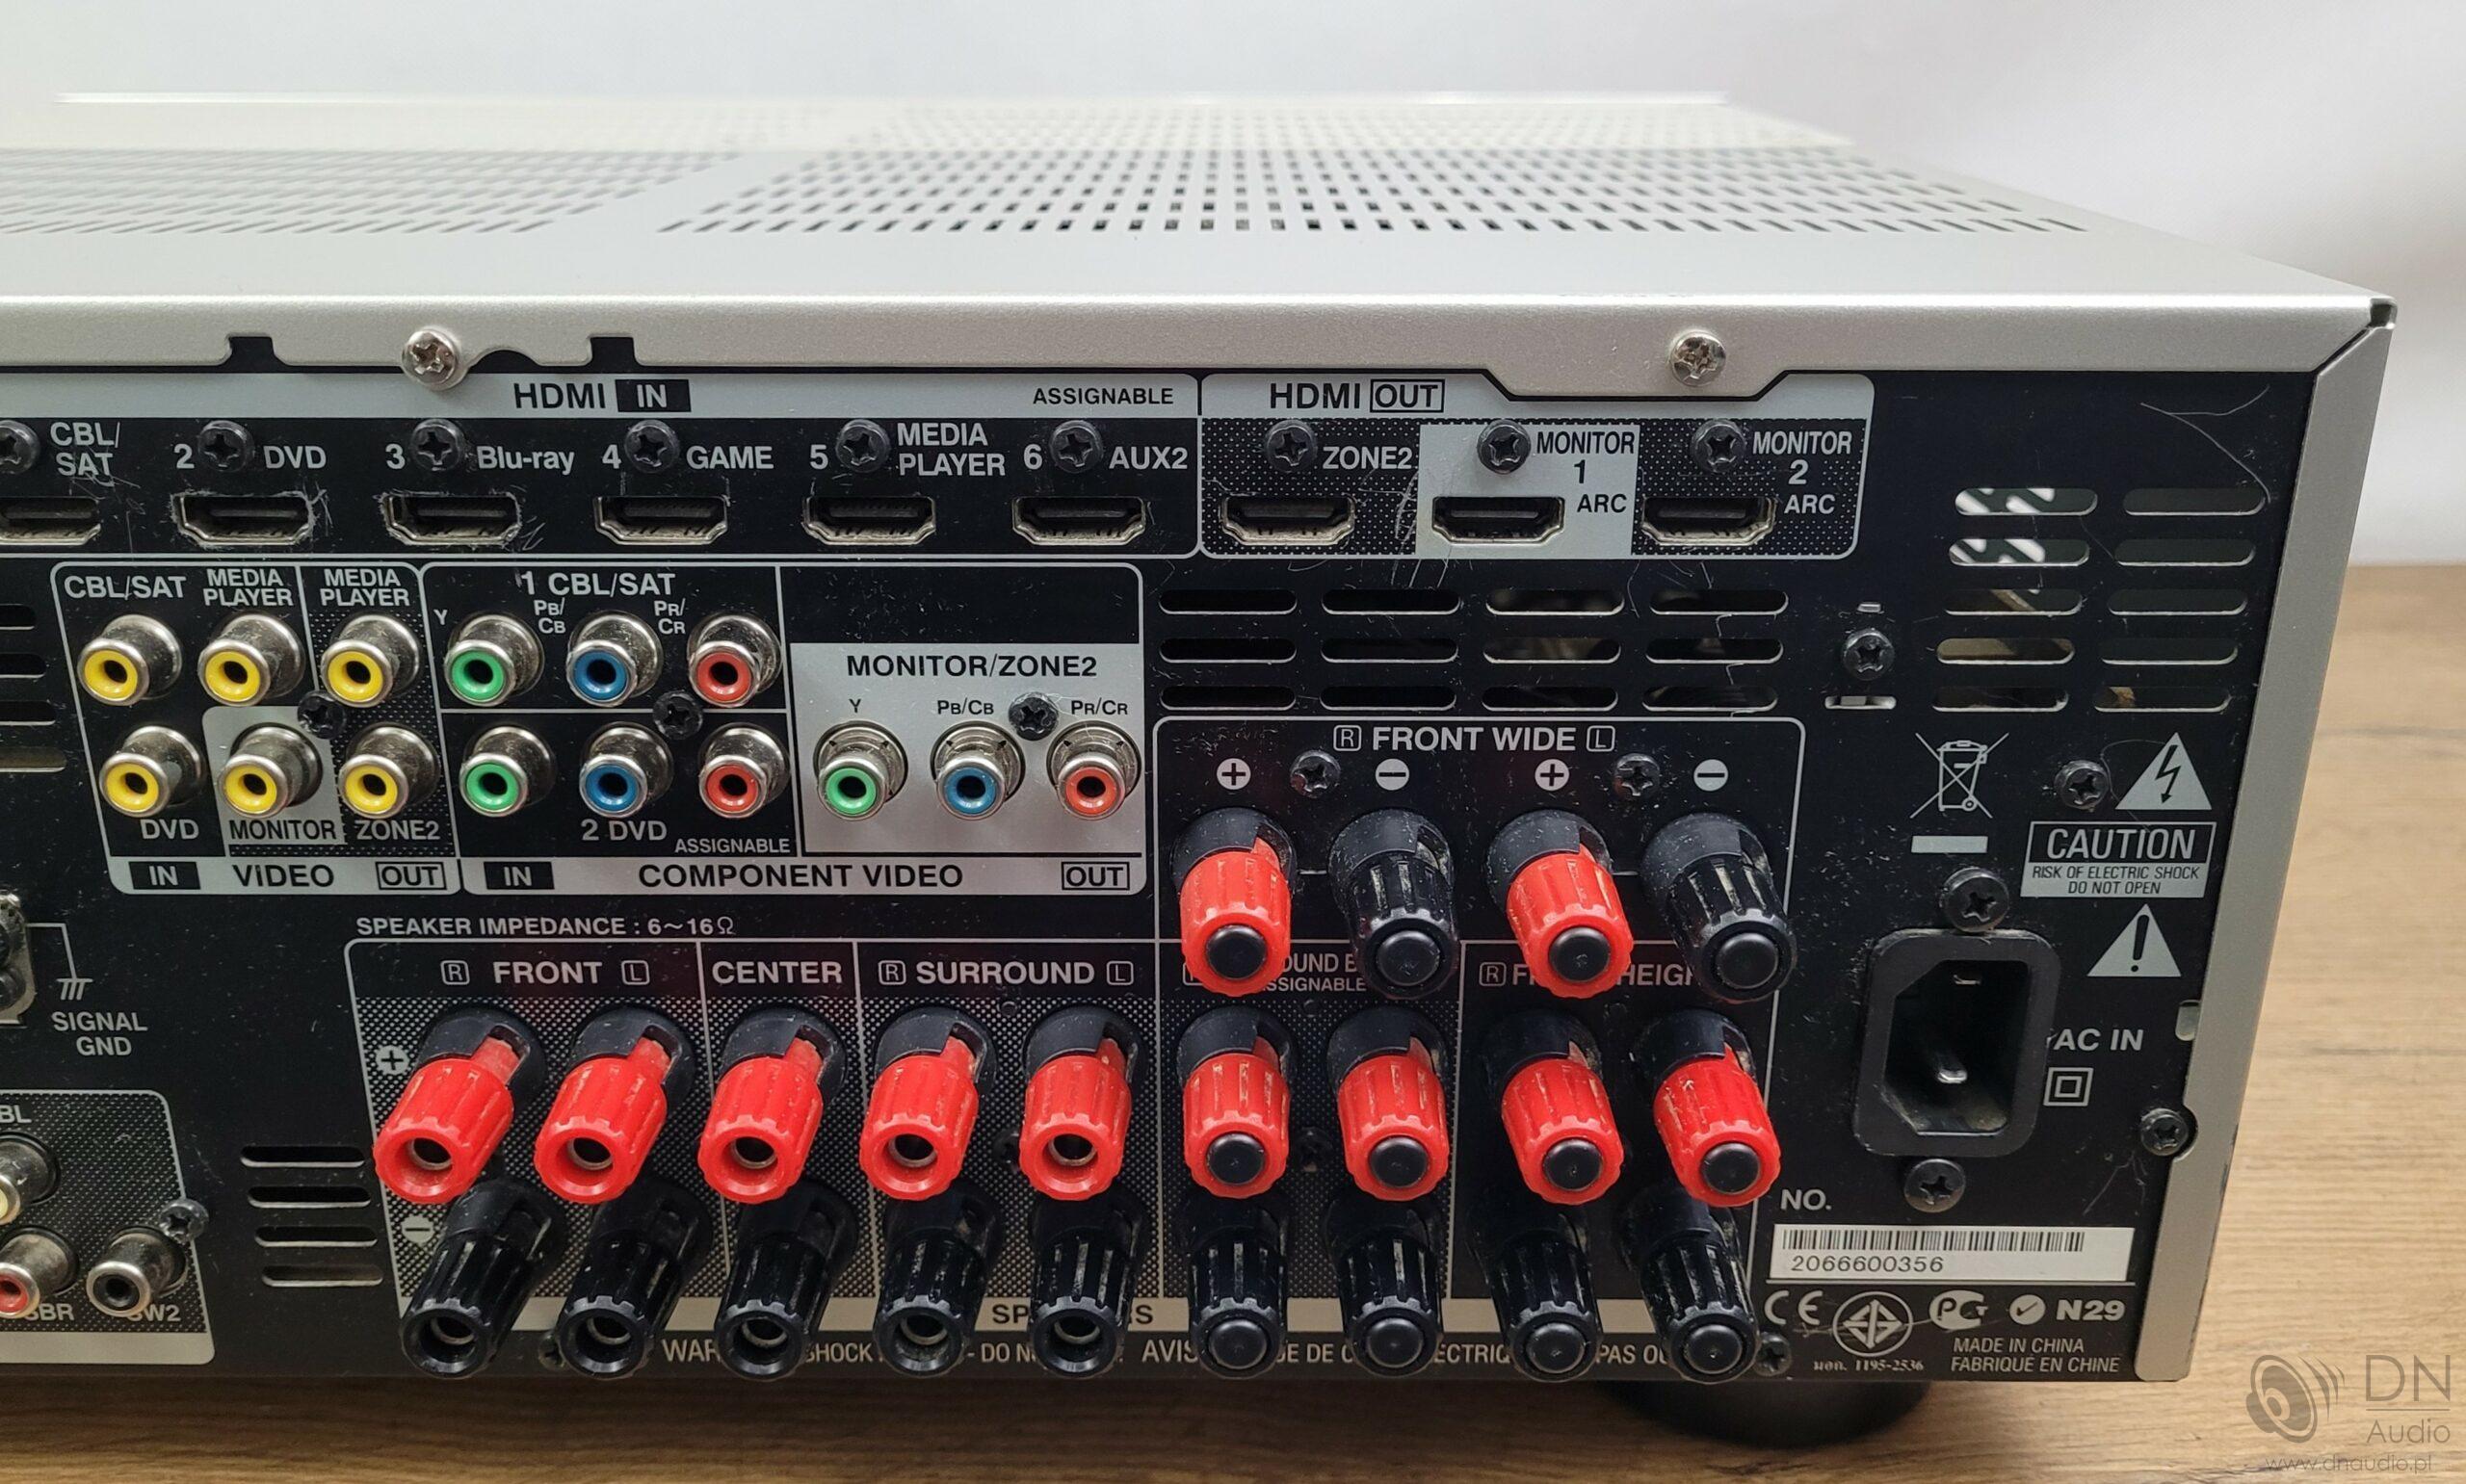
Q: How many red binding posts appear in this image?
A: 11